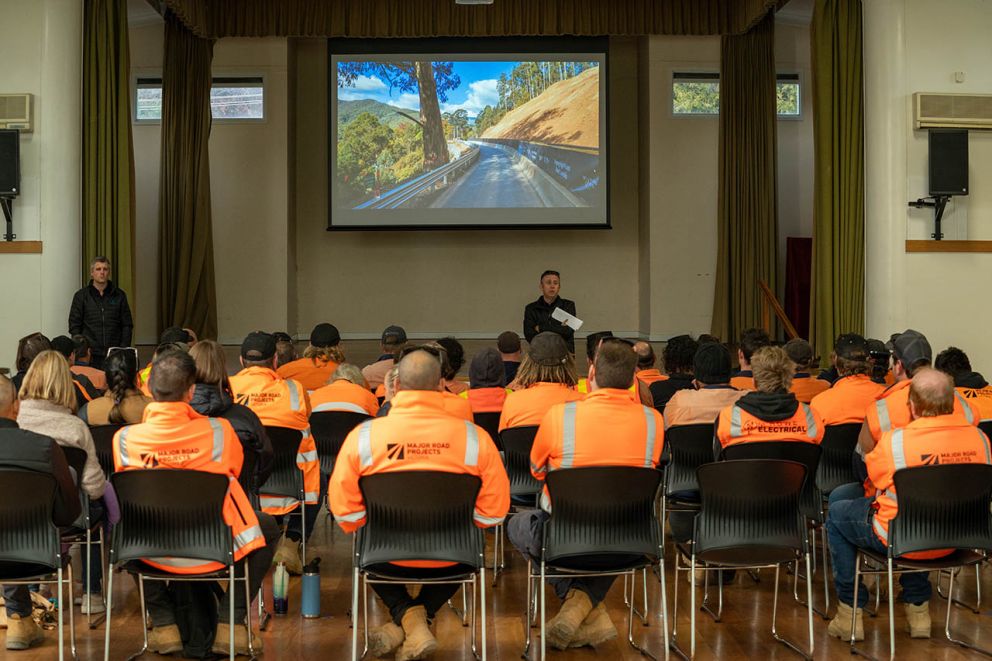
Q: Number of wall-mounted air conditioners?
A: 2